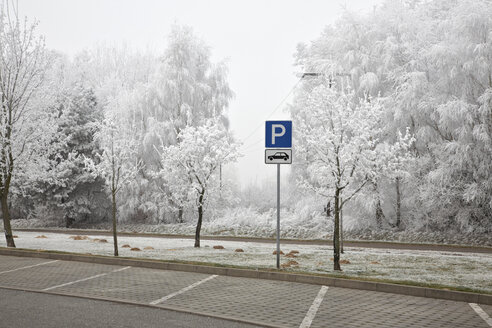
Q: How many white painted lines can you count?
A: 5